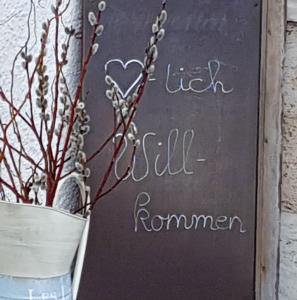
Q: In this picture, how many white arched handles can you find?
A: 1